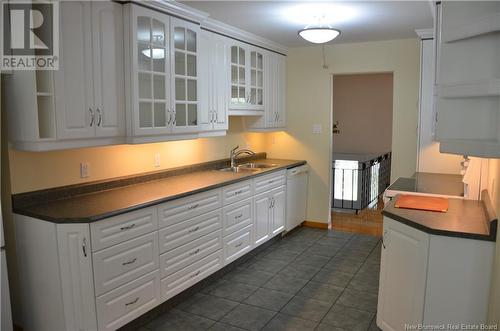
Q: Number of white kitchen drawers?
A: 11